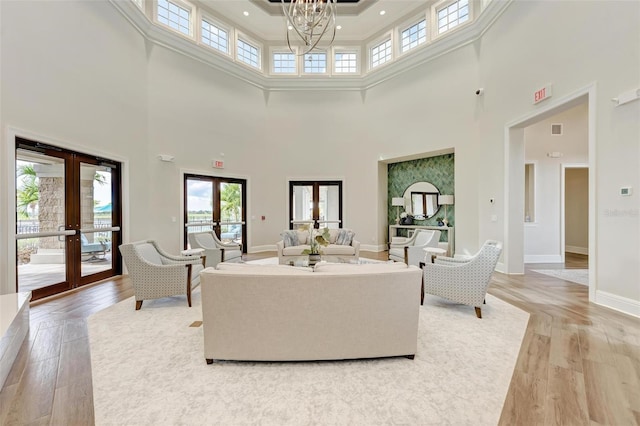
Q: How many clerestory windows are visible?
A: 9